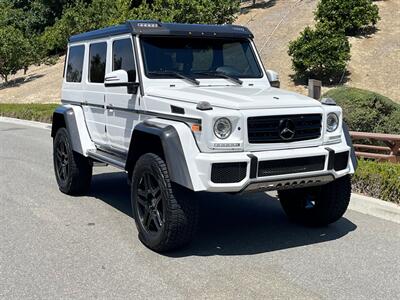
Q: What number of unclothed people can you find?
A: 0